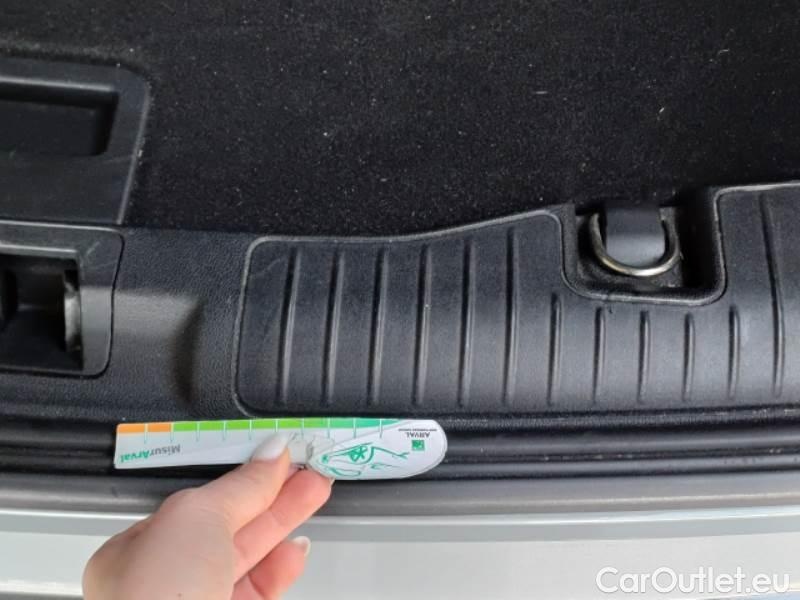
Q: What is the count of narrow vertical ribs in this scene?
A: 12